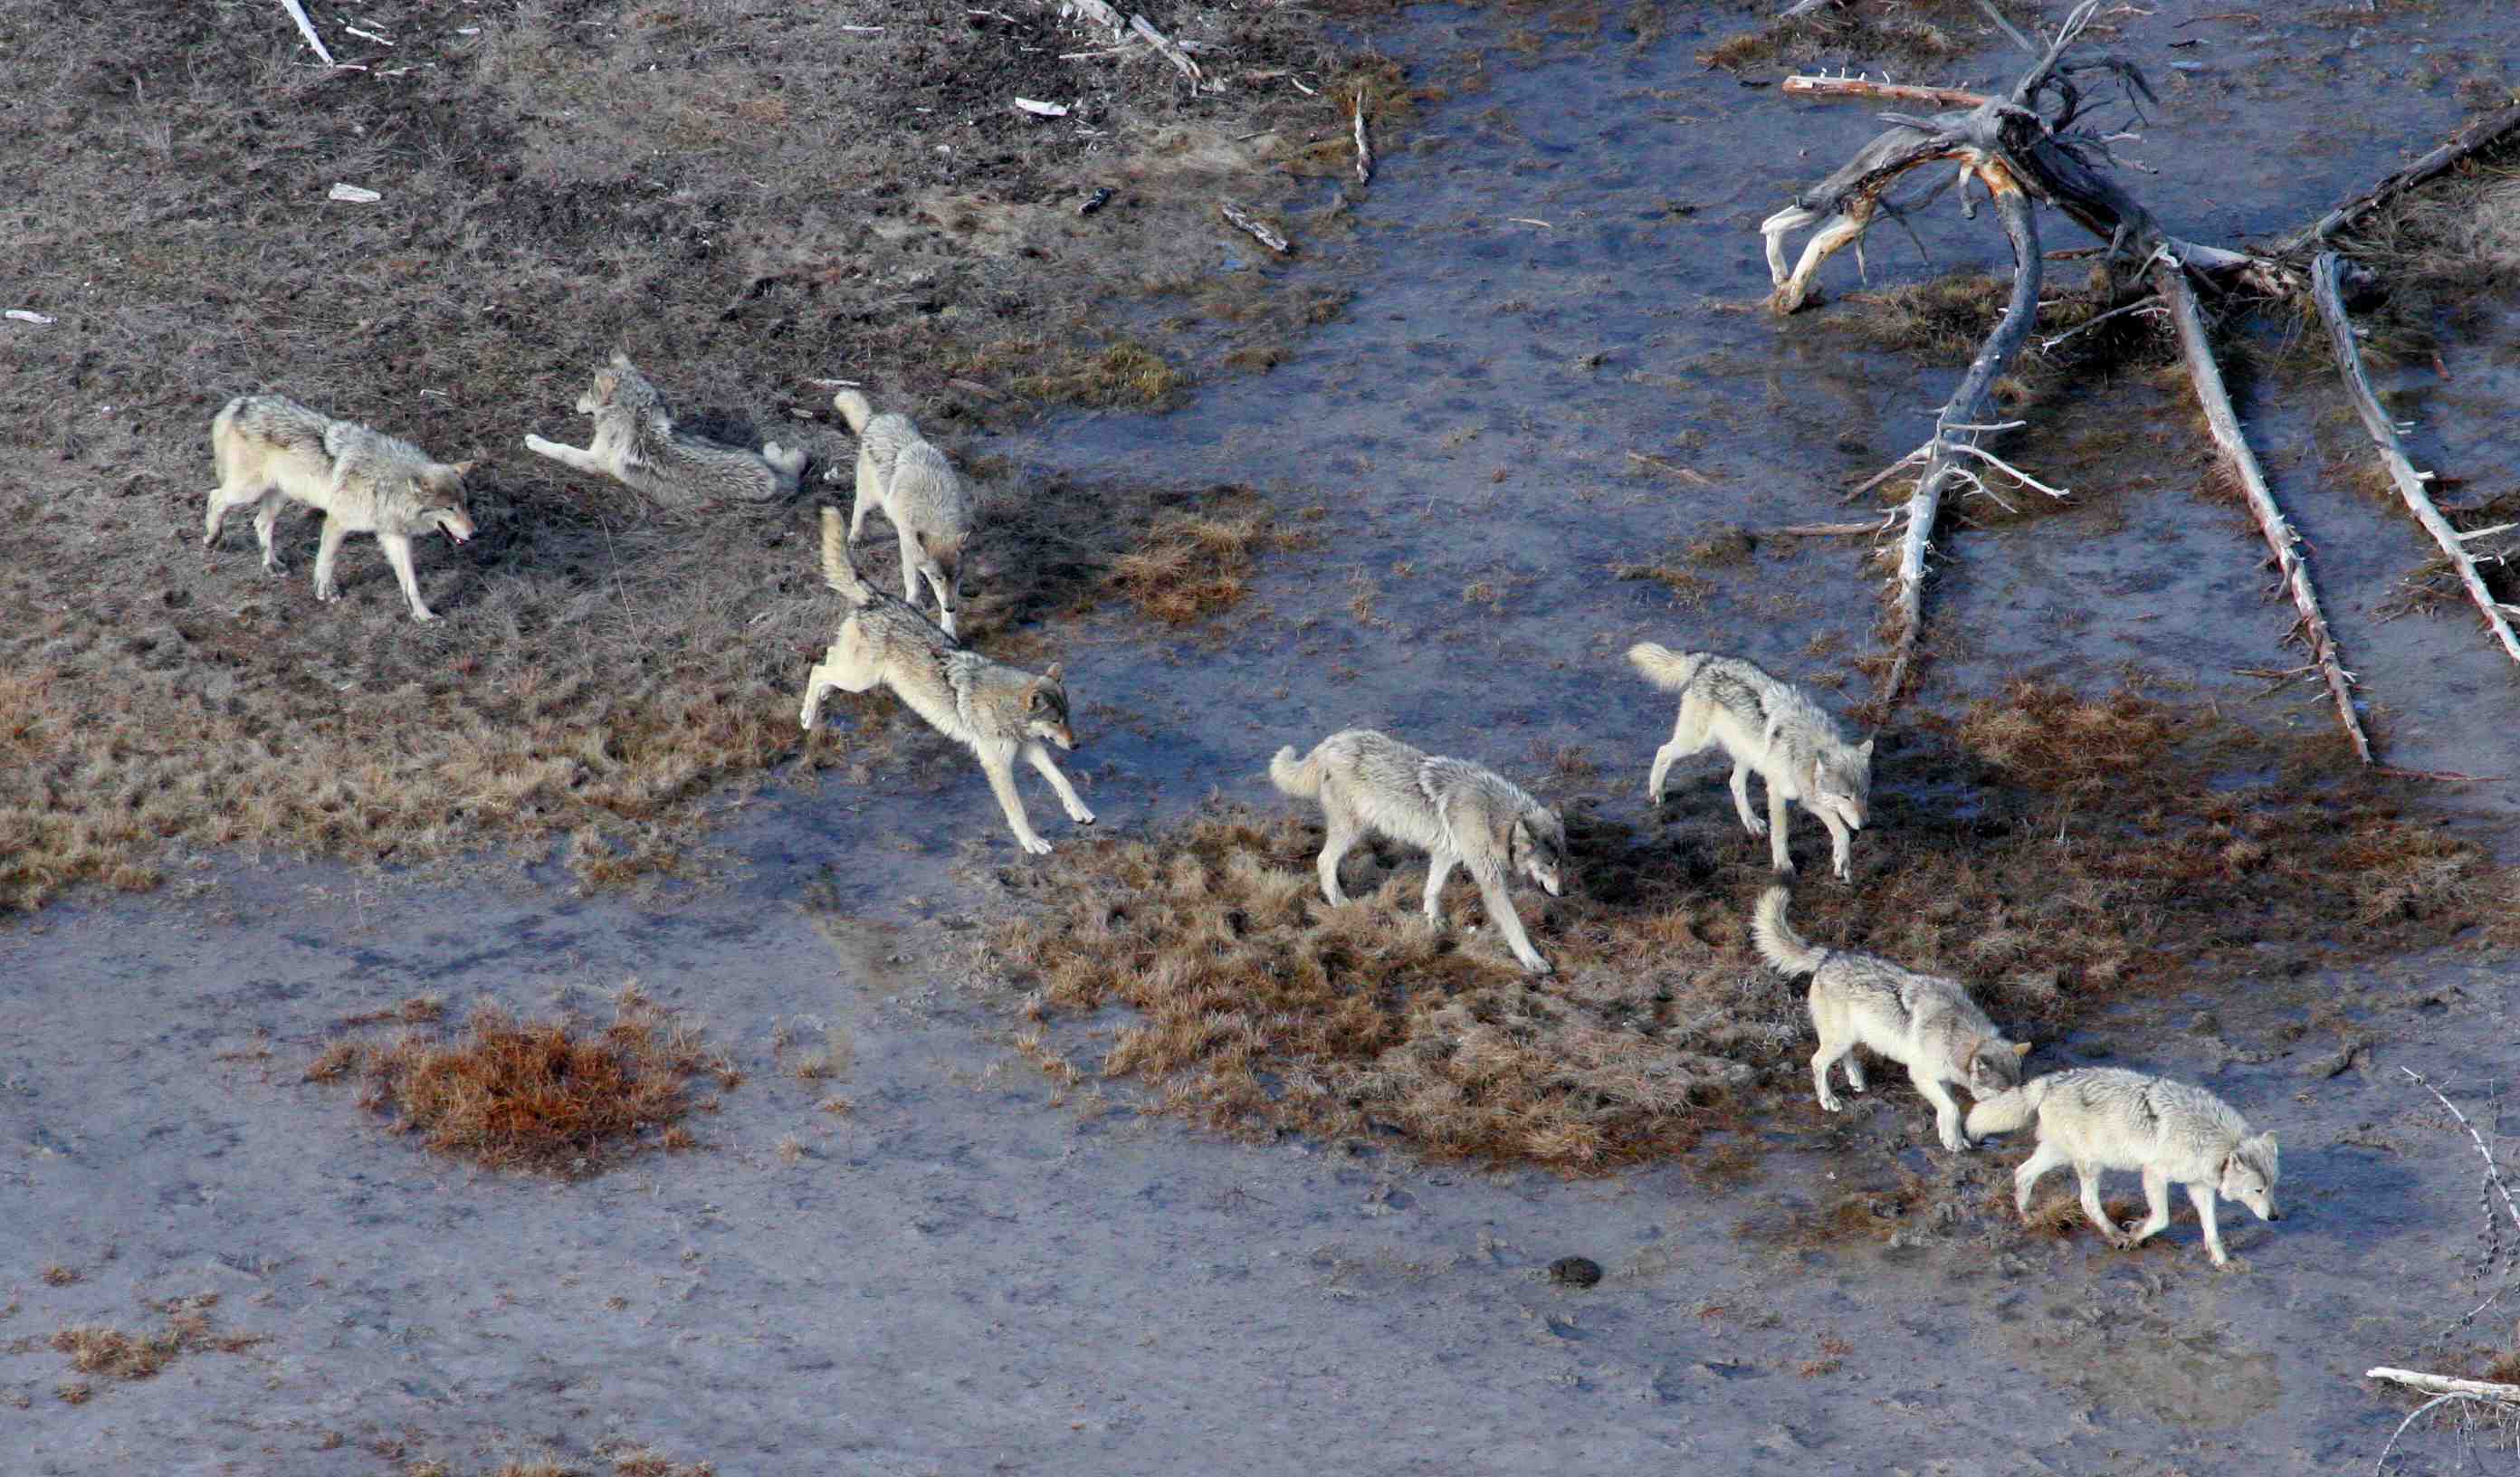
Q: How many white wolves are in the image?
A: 8